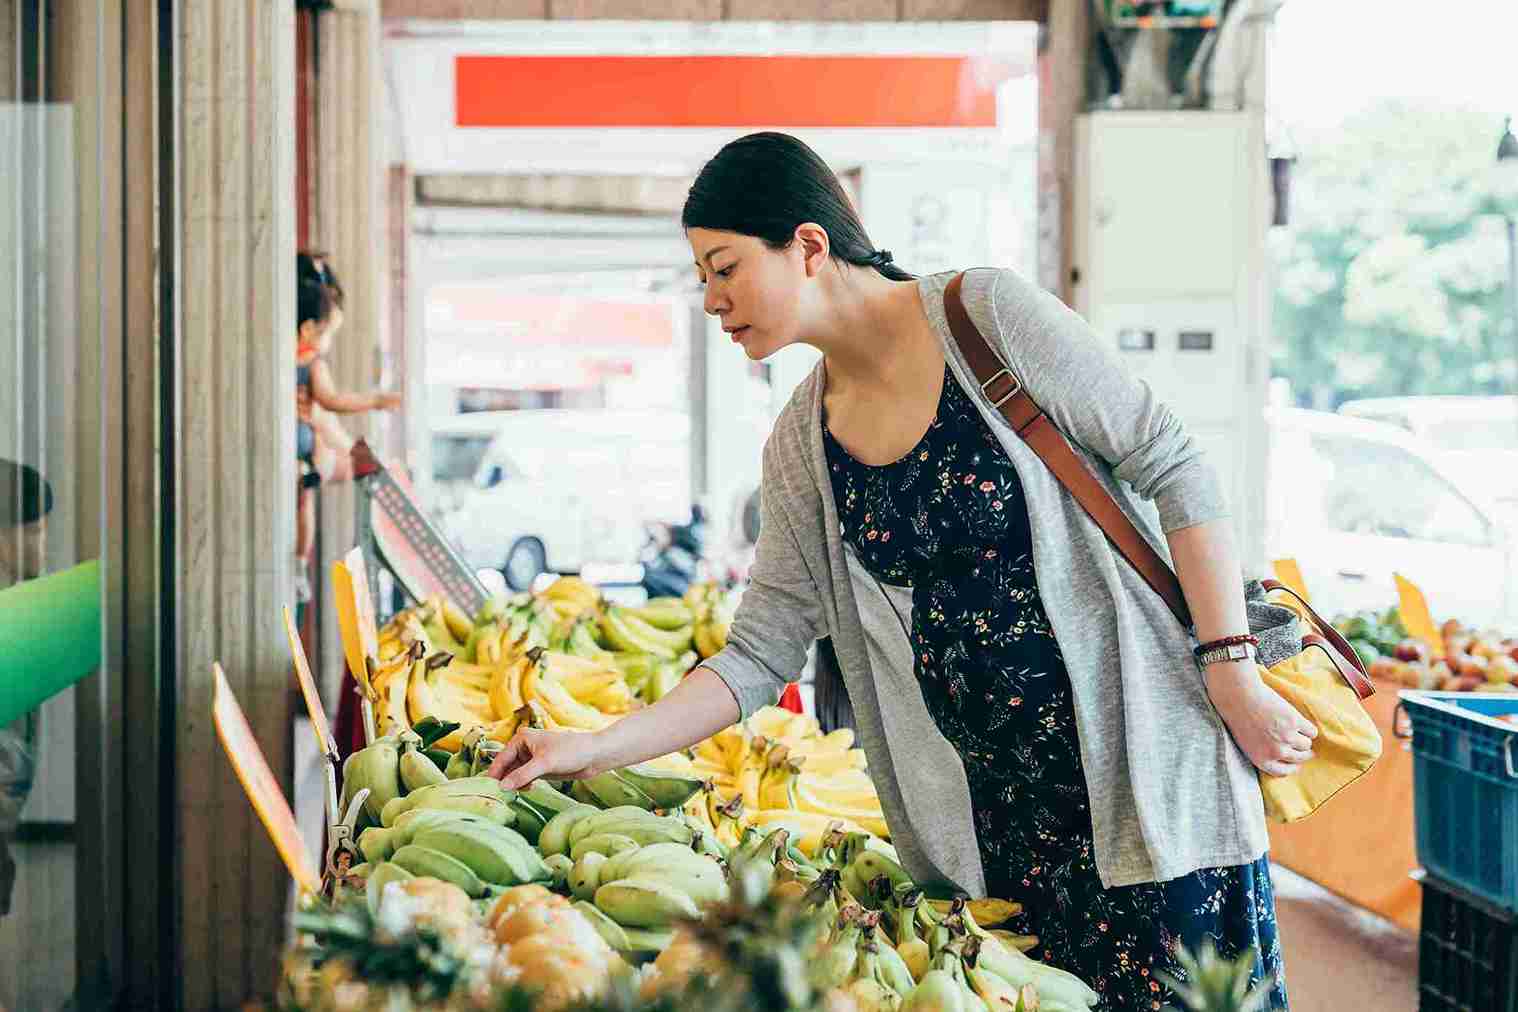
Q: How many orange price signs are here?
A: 5